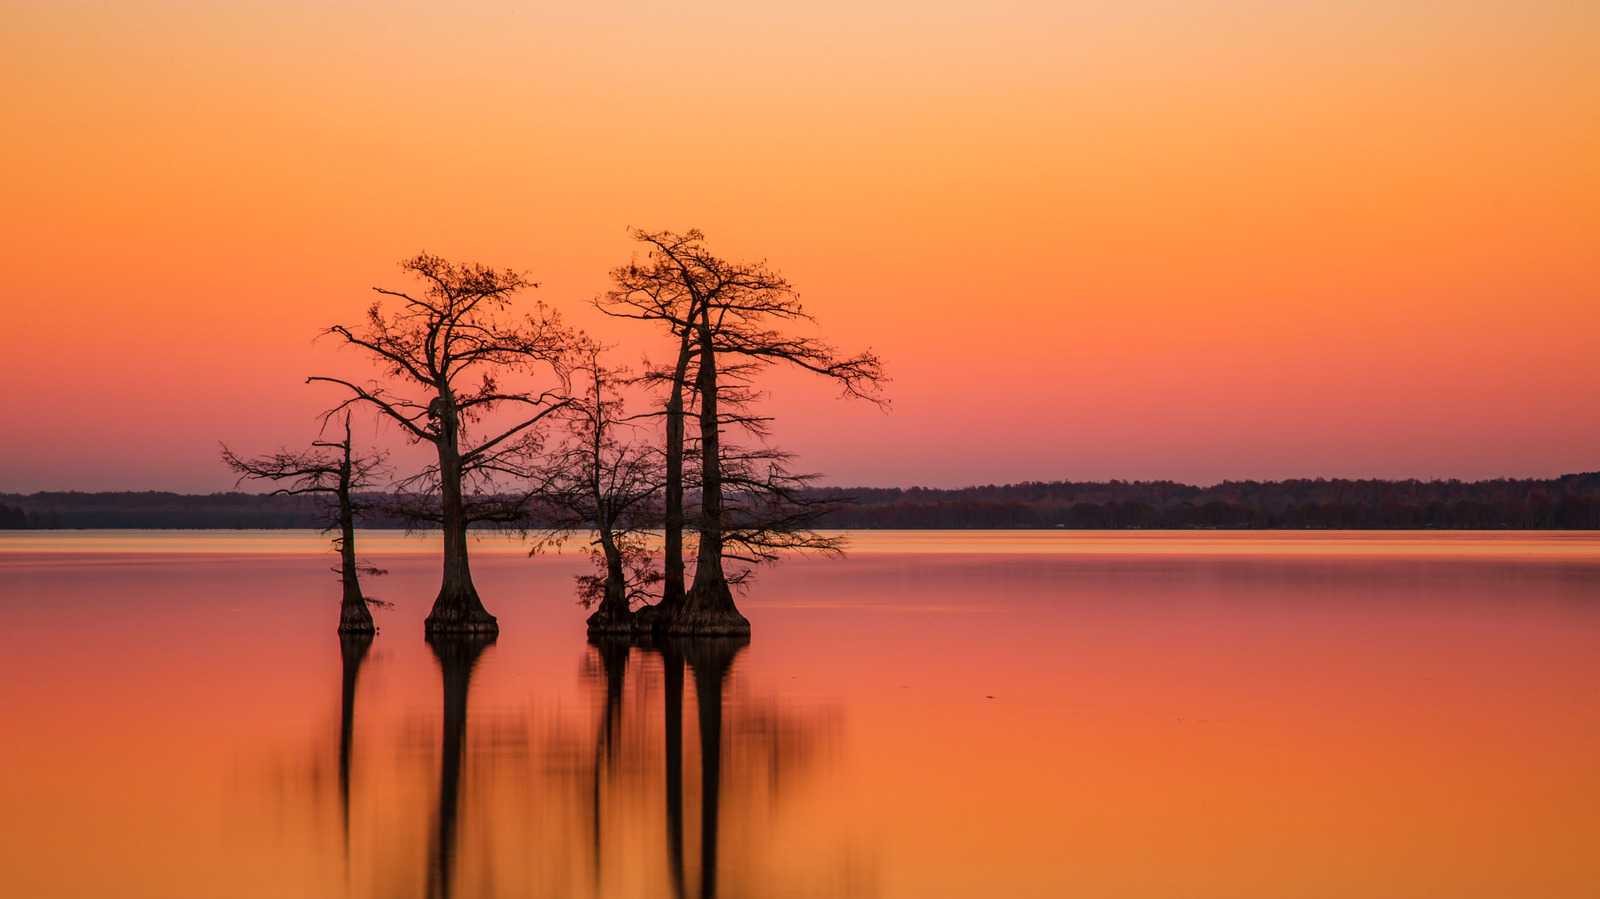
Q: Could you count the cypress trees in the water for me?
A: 5